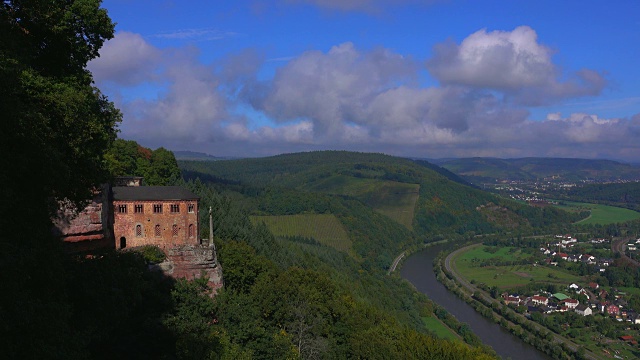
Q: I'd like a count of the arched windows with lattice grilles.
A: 4